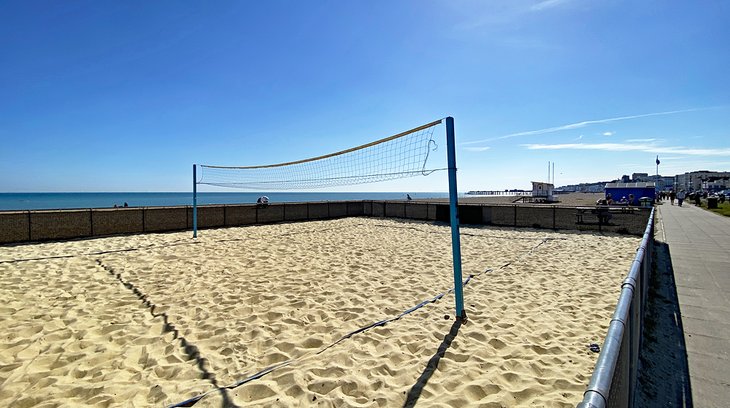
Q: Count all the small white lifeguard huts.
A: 1